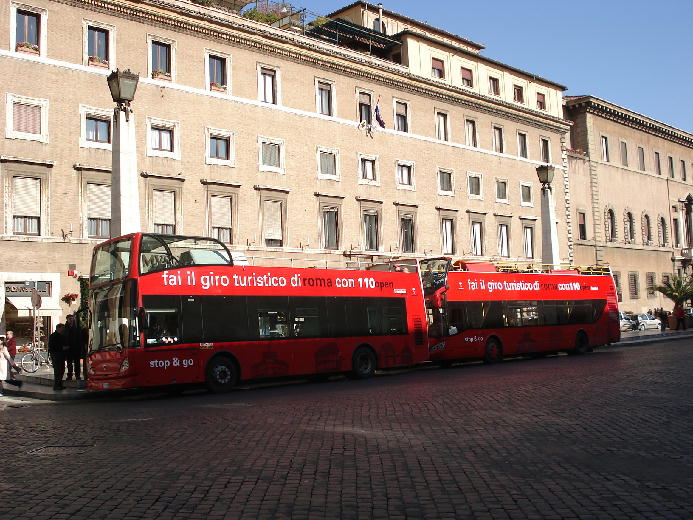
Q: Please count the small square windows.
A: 12